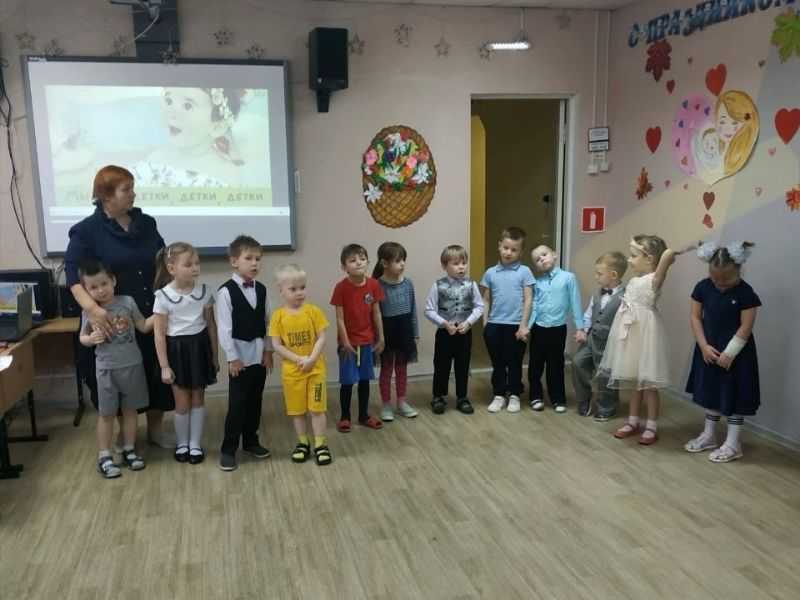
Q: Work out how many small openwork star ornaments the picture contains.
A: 11